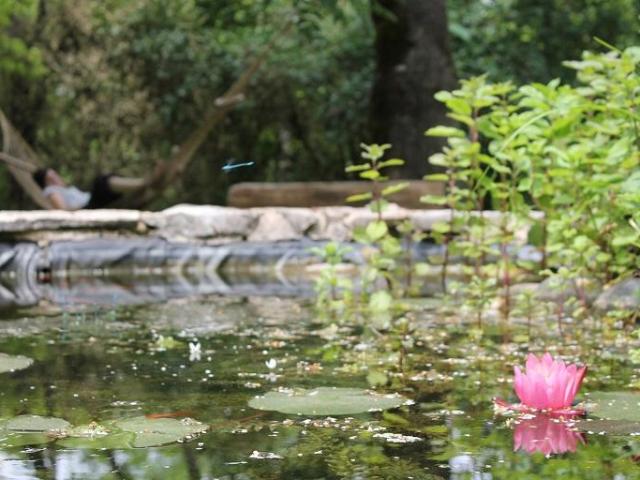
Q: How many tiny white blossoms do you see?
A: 2